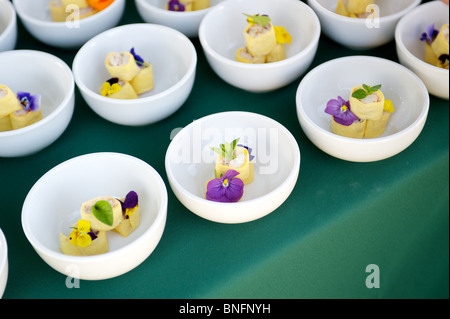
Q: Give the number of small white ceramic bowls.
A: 12